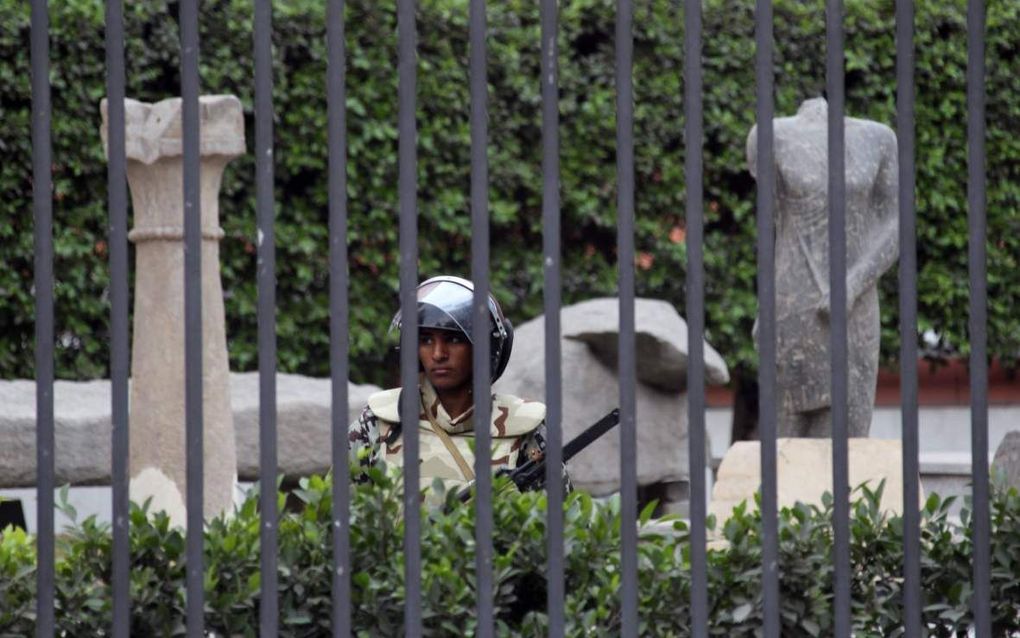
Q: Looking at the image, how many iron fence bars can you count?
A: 14